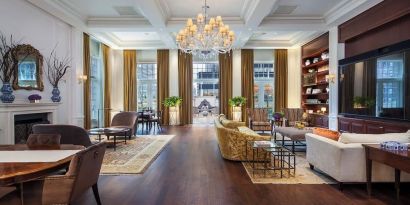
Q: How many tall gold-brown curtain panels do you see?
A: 8